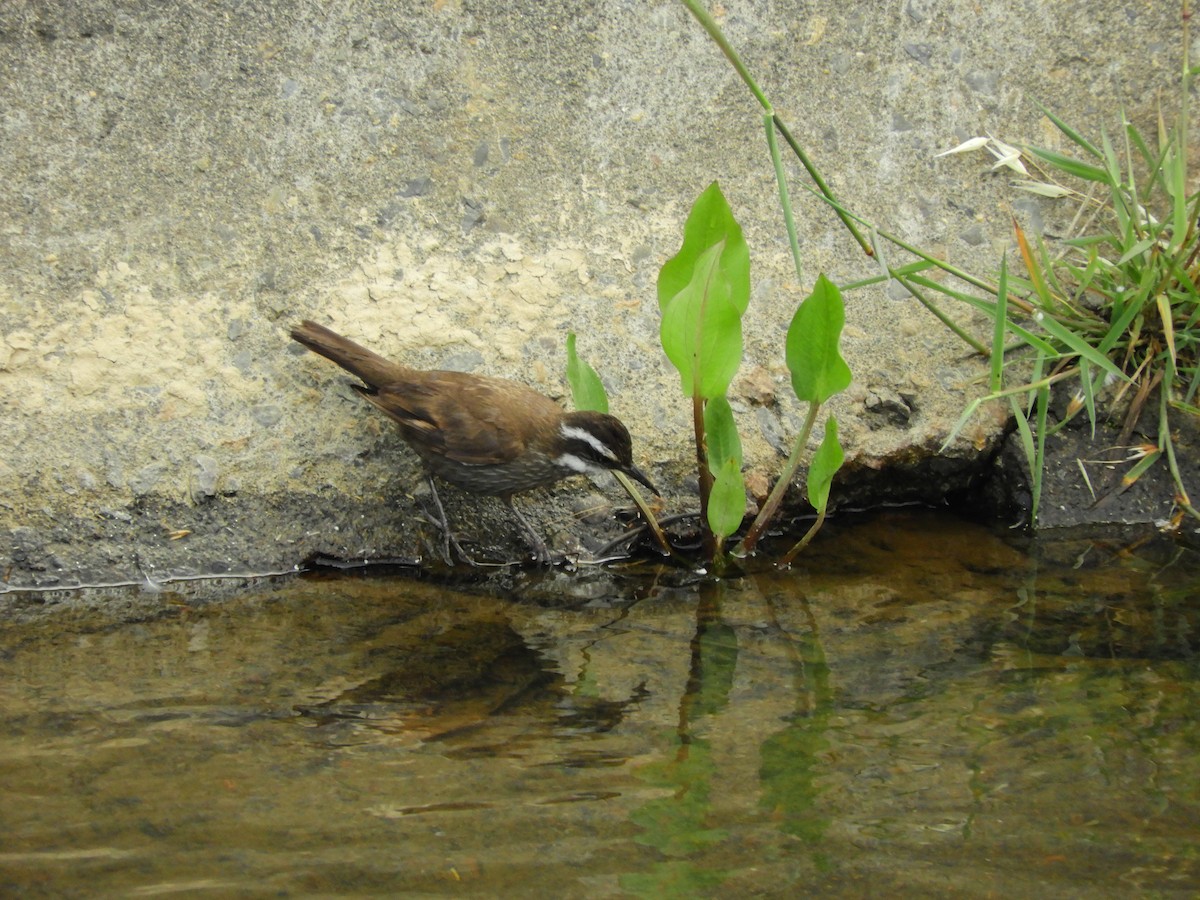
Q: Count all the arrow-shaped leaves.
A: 7